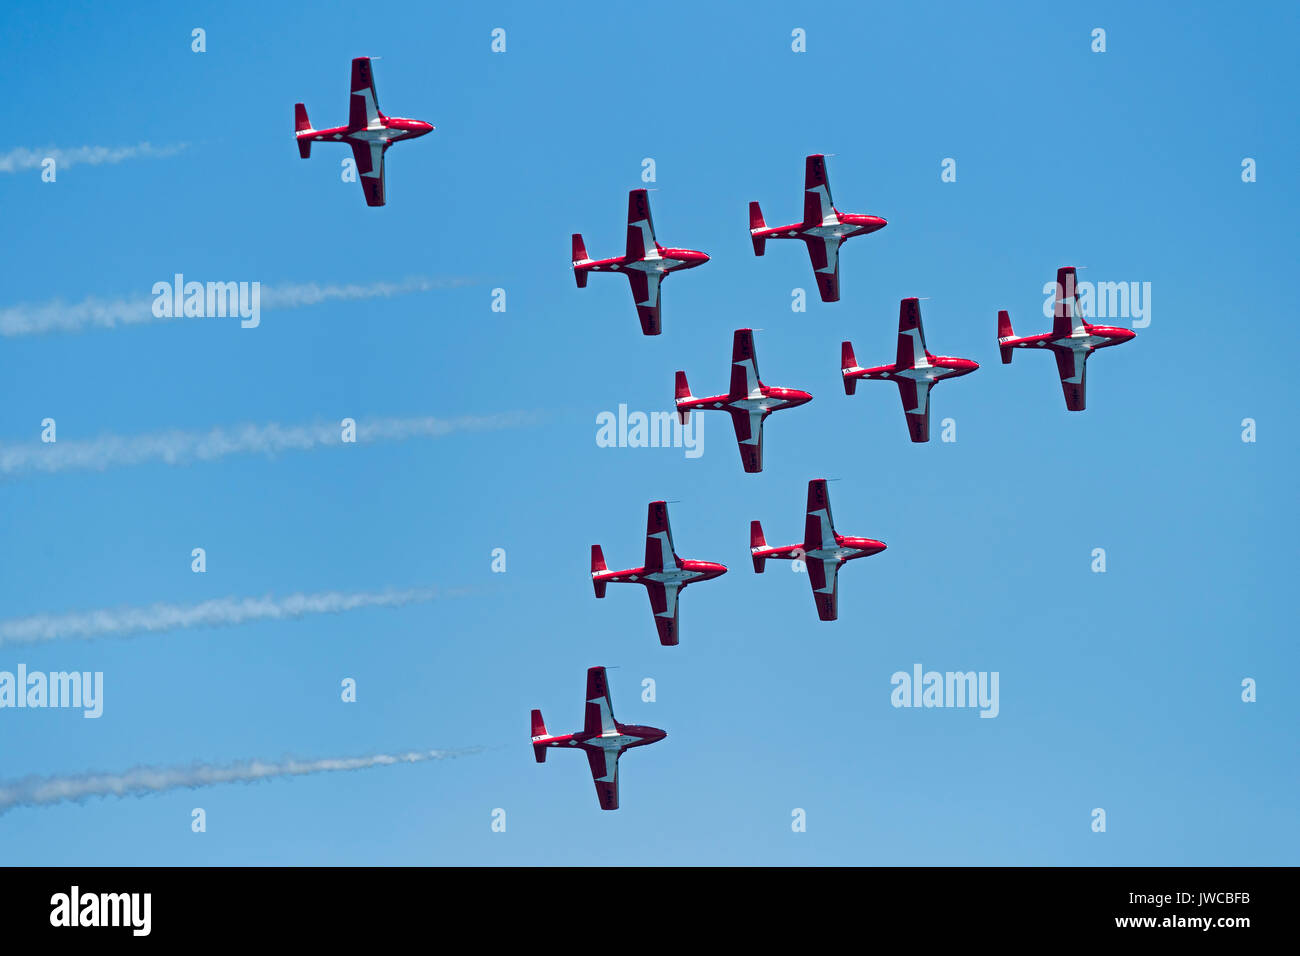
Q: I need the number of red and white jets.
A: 9